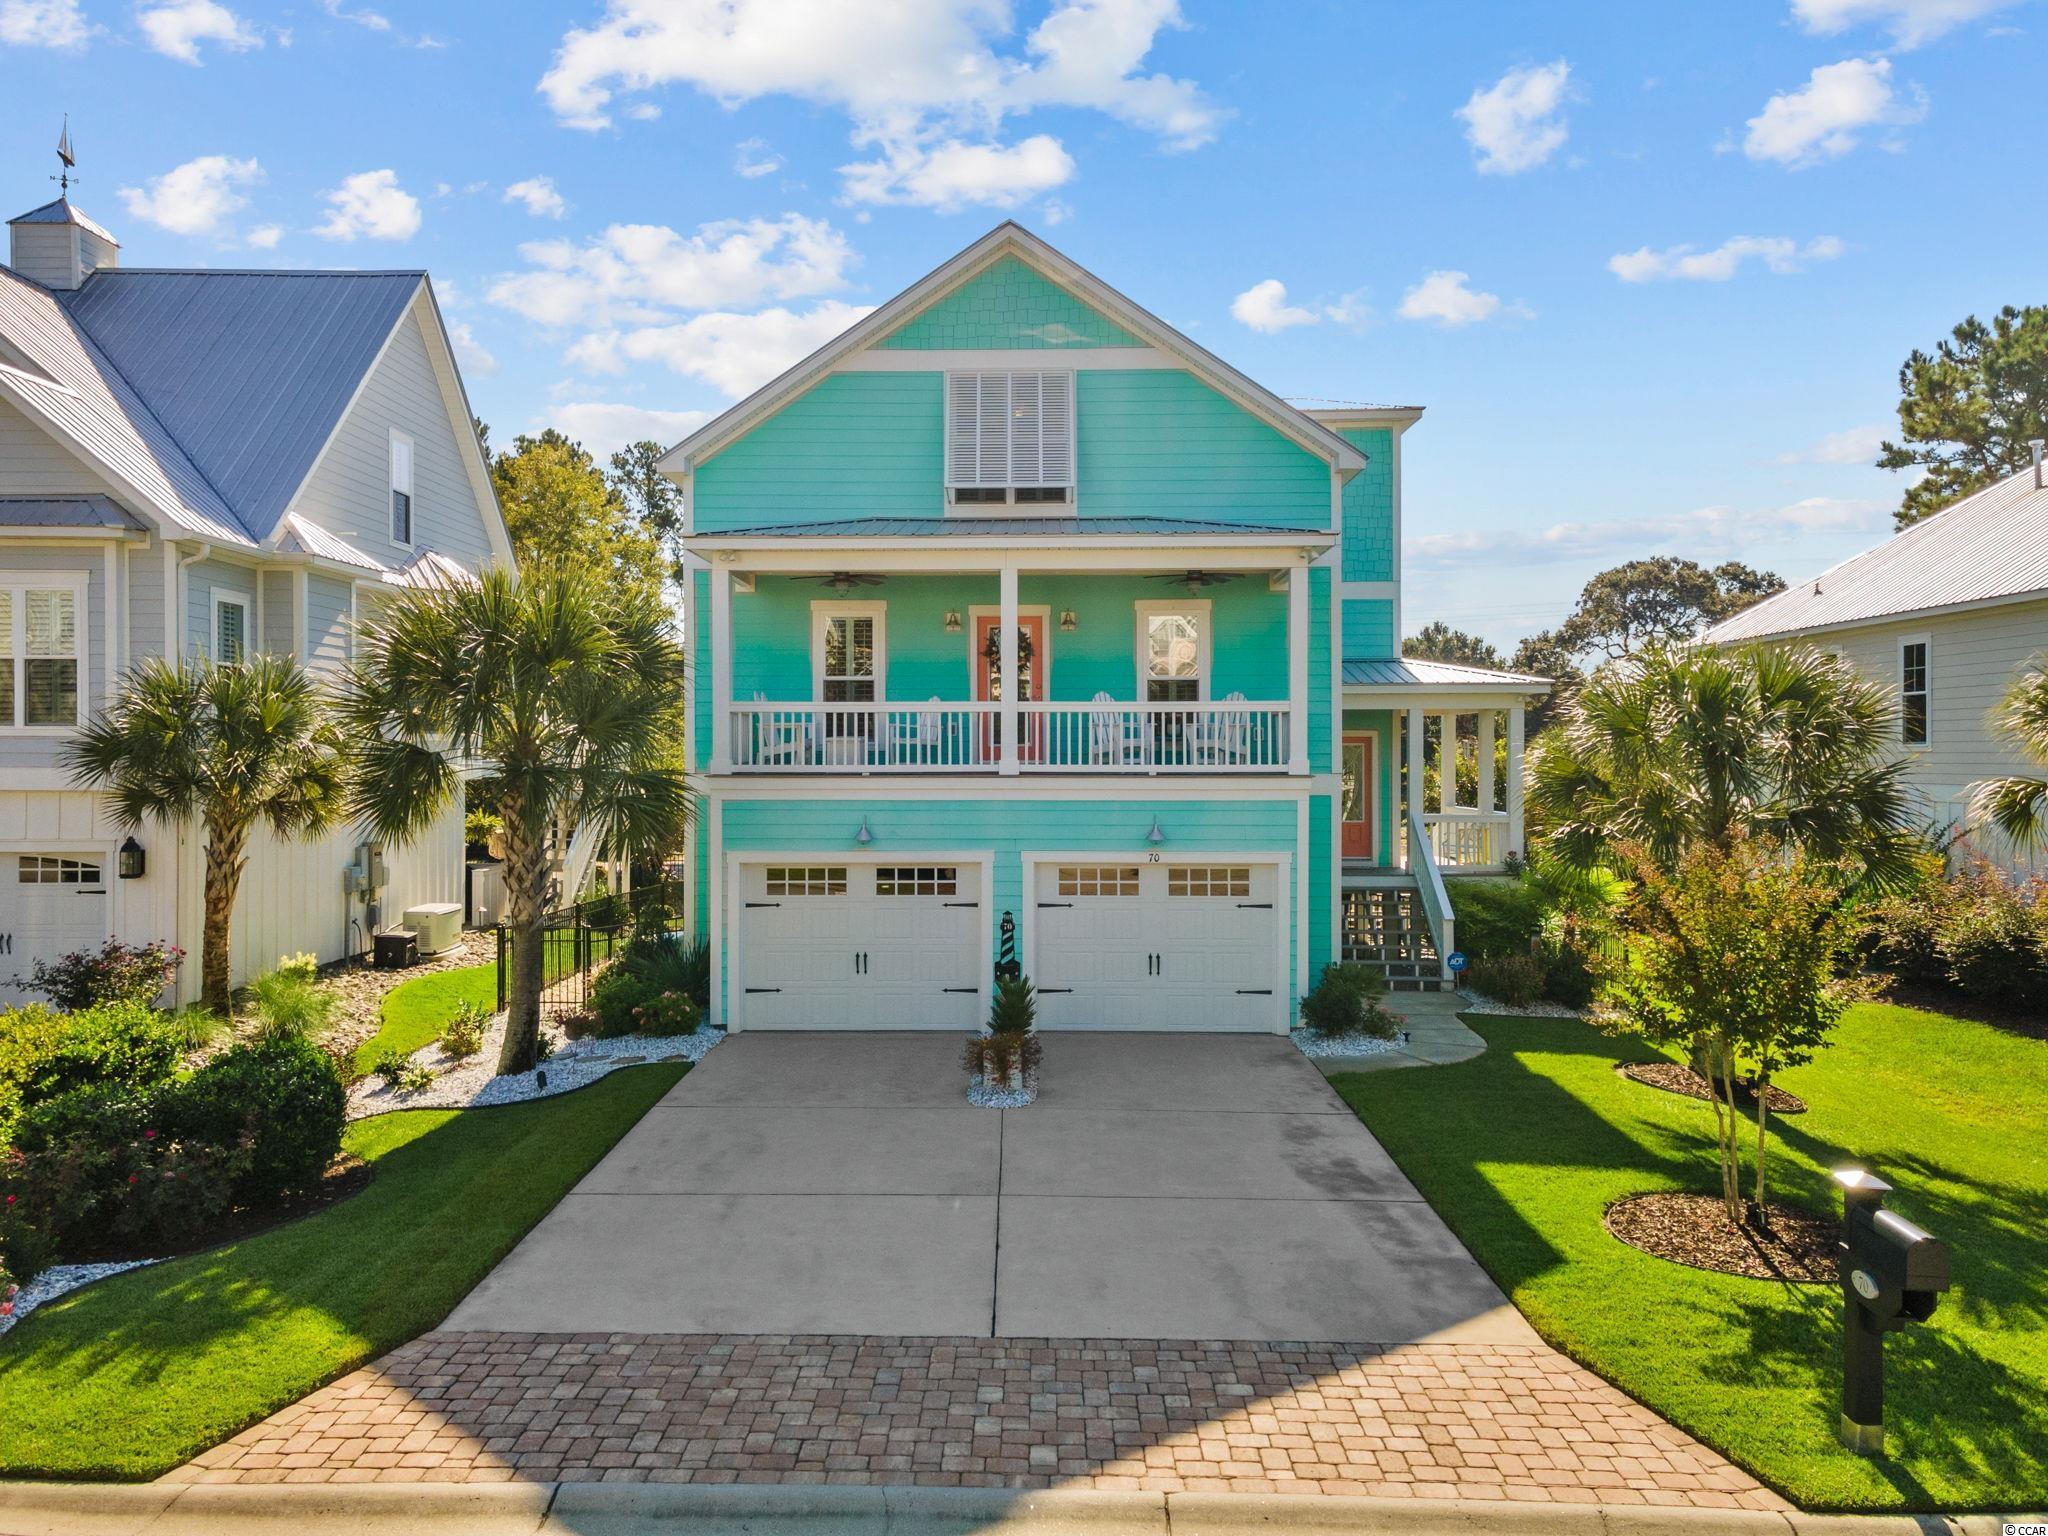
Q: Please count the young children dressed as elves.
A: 0